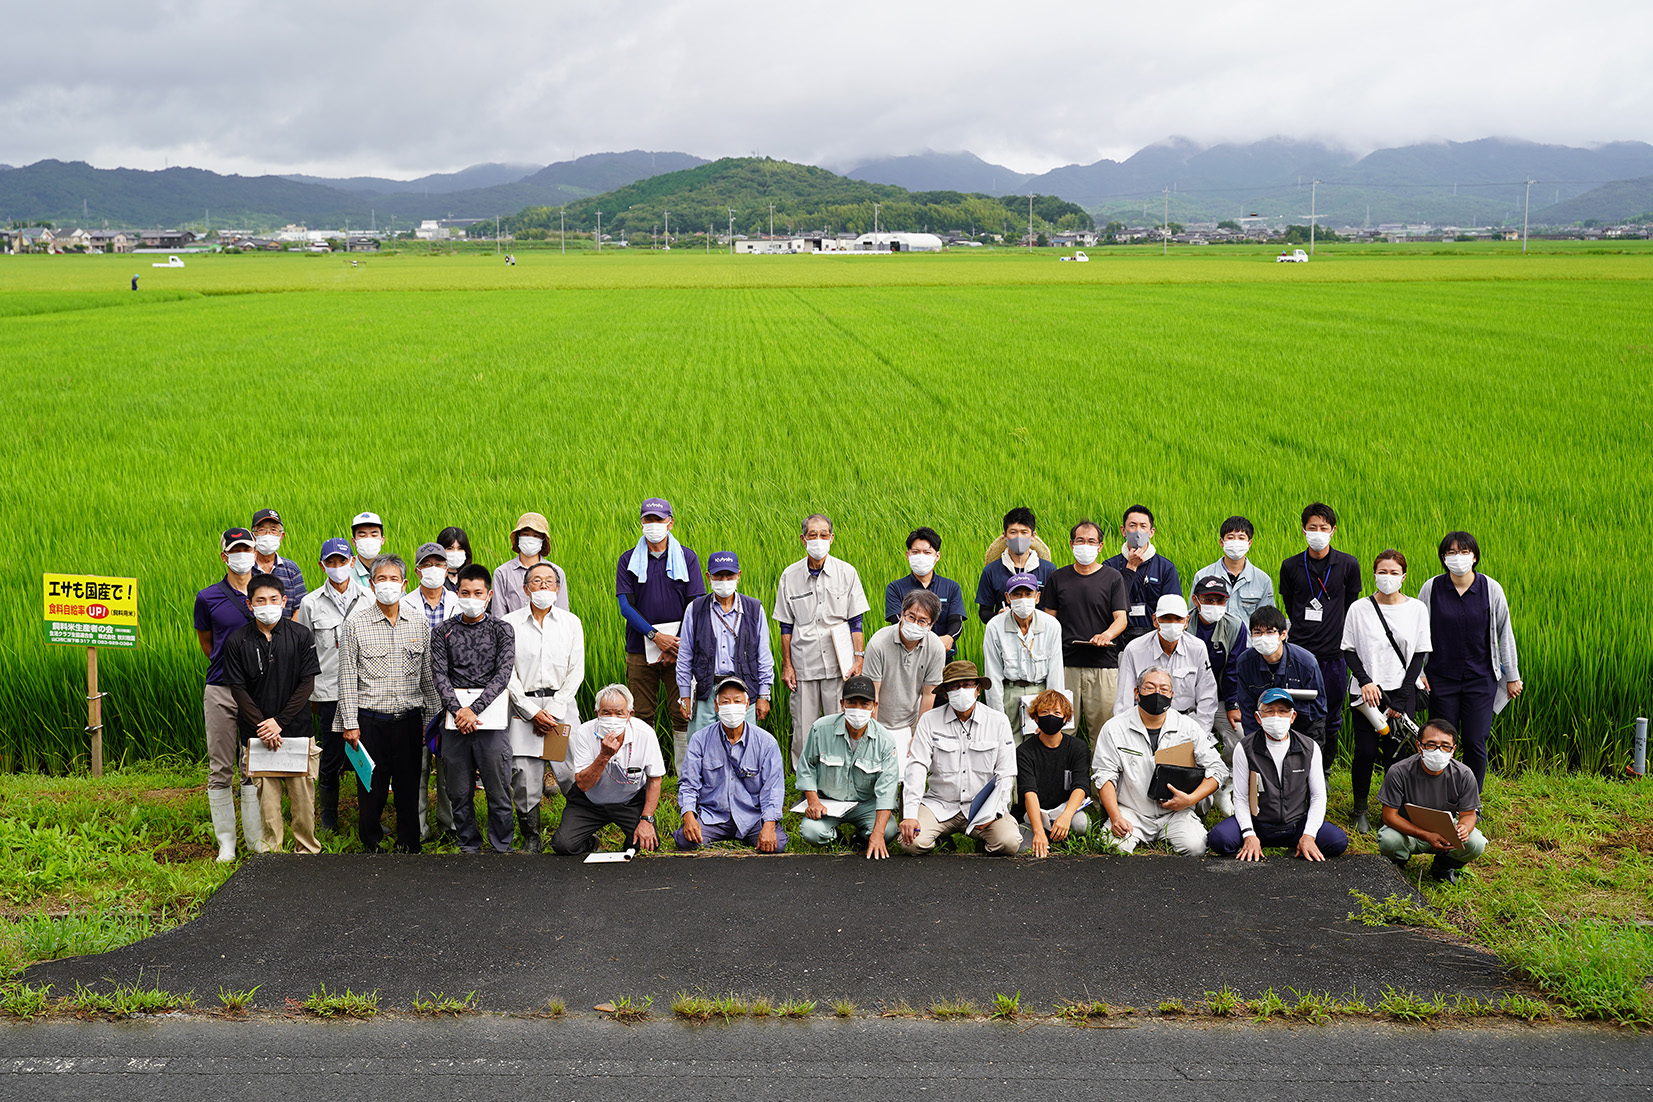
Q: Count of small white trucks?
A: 3